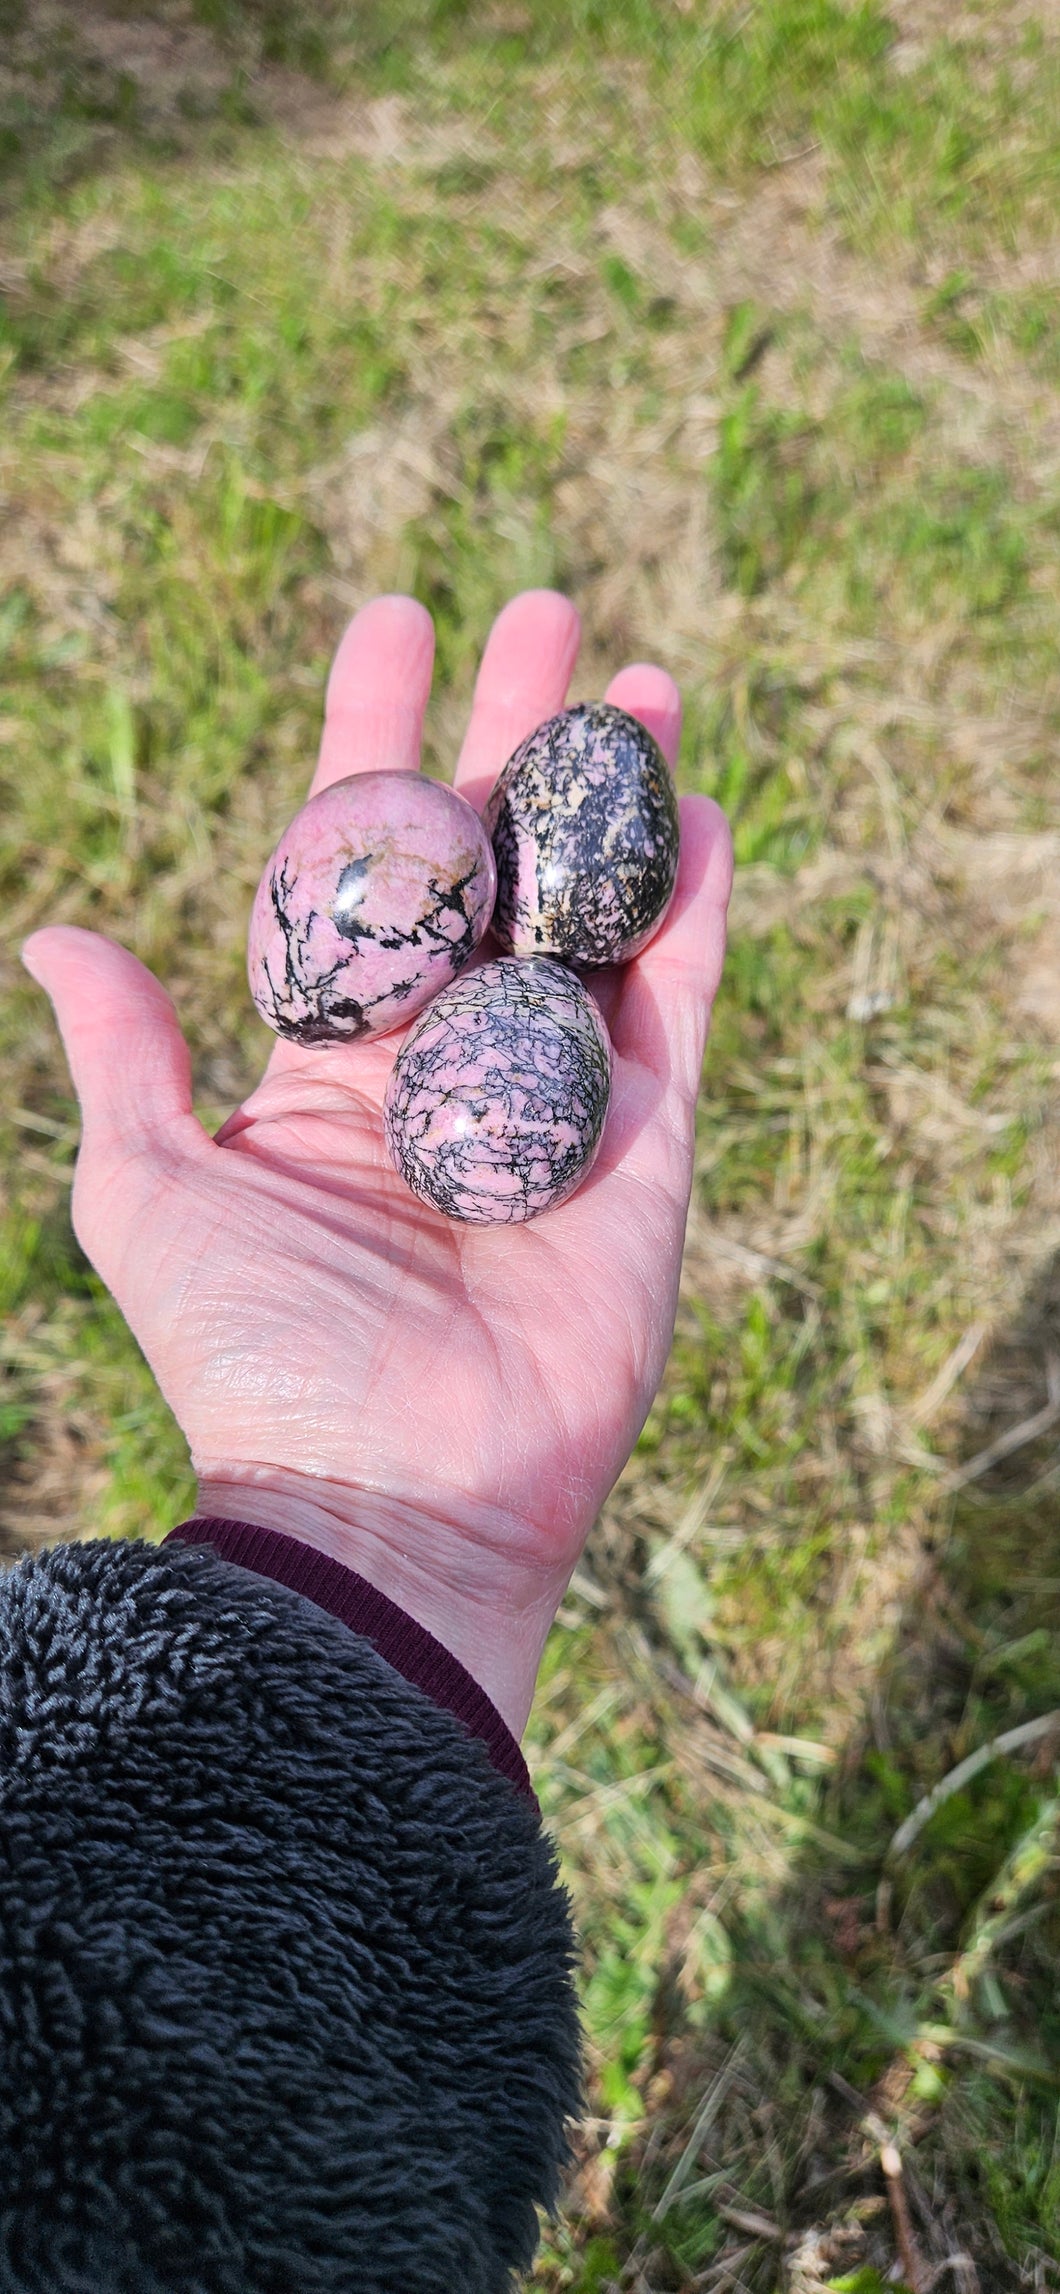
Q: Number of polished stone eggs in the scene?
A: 3